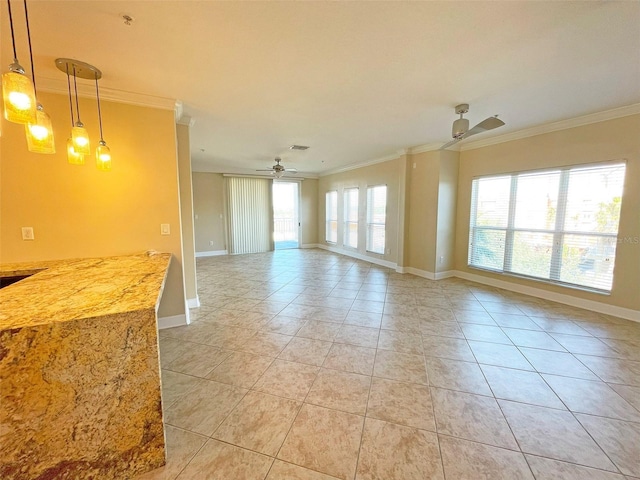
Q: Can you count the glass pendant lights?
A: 5